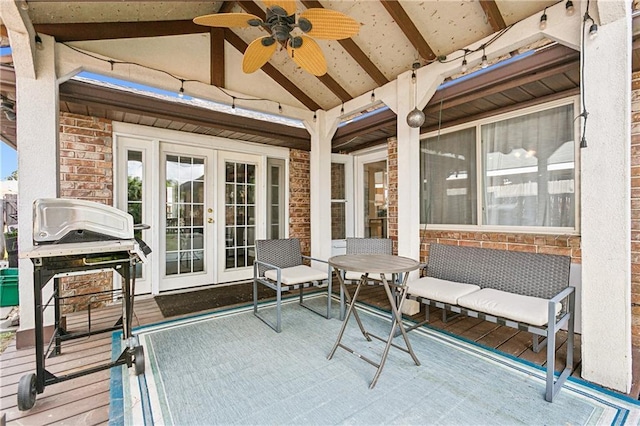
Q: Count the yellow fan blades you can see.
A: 5